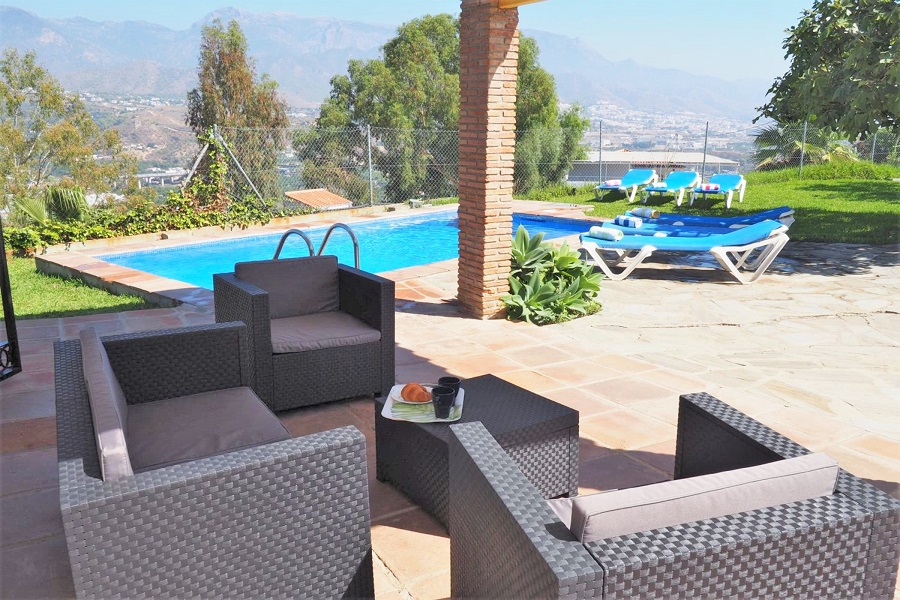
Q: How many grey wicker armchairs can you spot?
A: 3